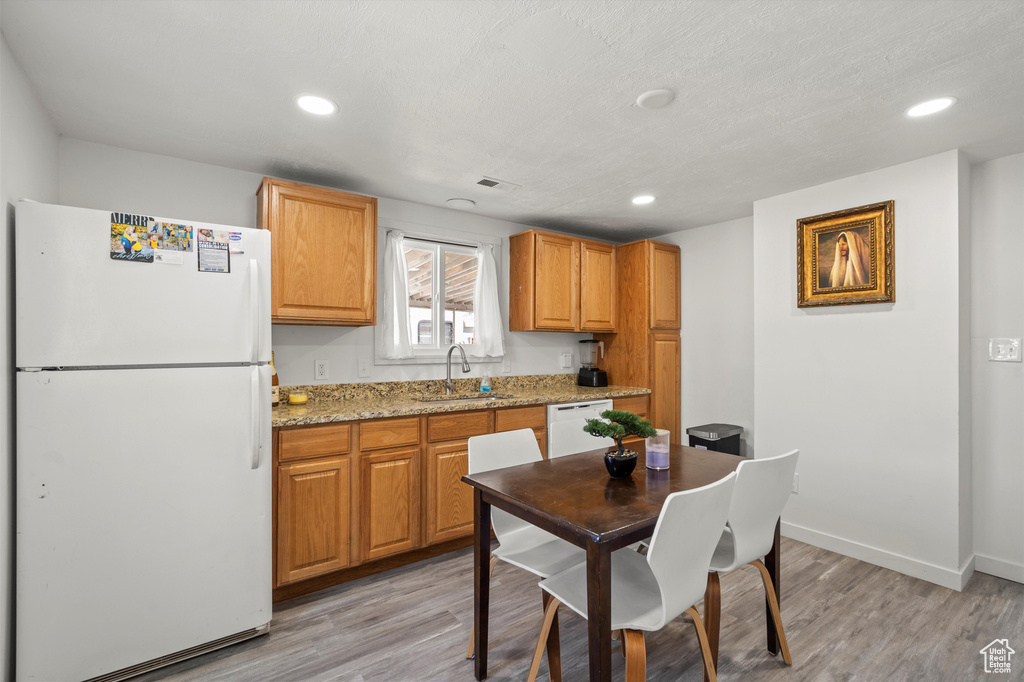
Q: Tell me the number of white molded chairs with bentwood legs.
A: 4